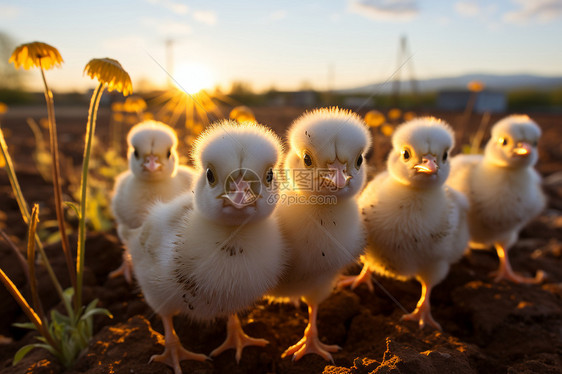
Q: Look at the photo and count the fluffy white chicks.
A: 5